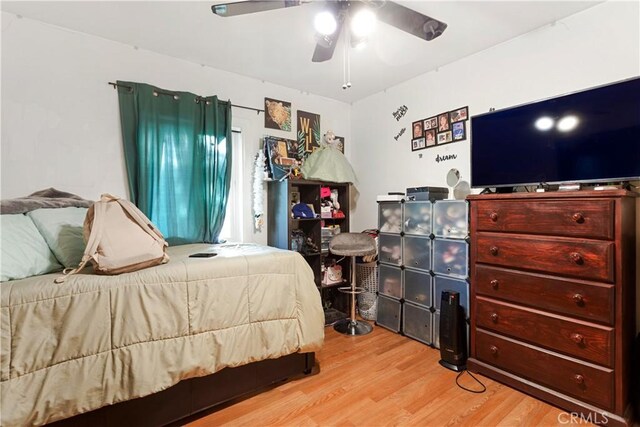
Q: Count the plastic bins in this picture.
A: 12